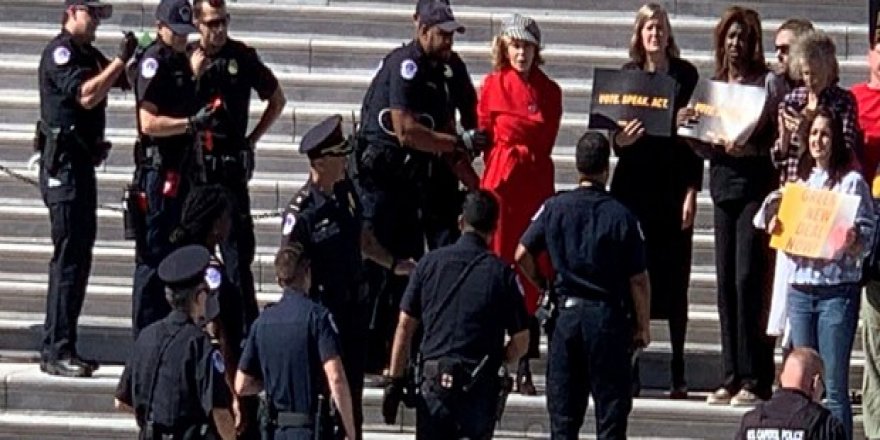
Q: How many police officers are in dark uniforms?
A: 12